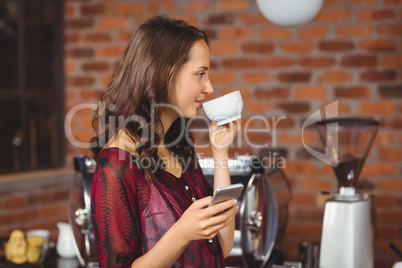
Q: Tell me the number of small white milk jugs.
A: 1